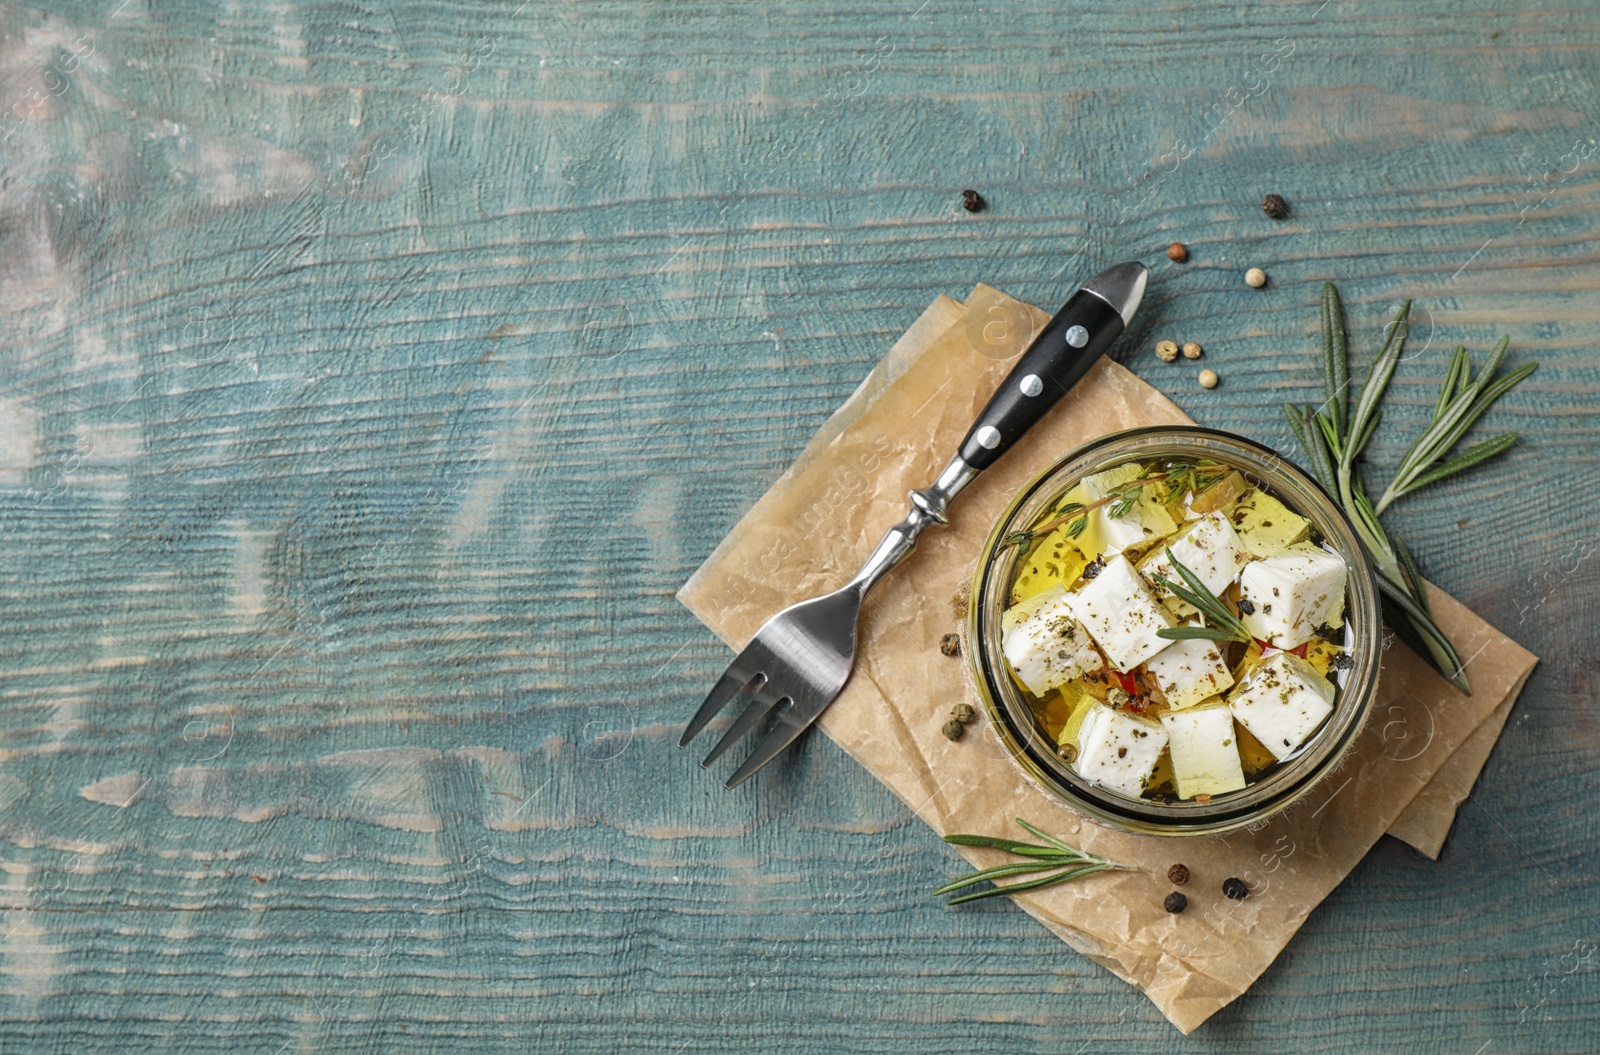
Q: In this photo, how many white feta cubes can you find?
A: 9